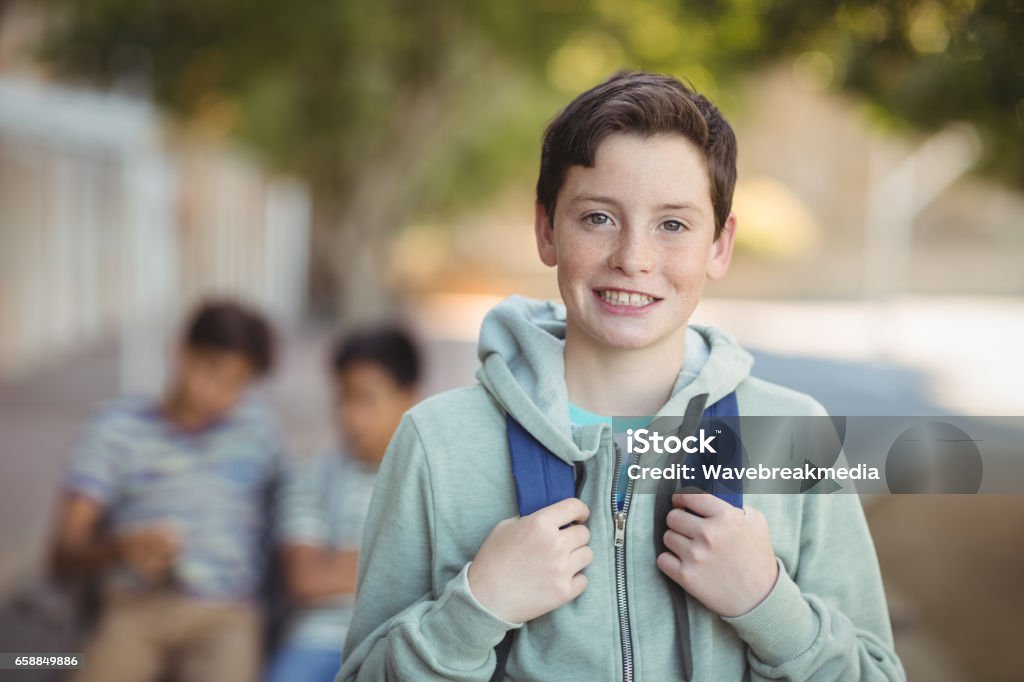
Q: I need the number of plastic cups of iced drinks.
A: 0